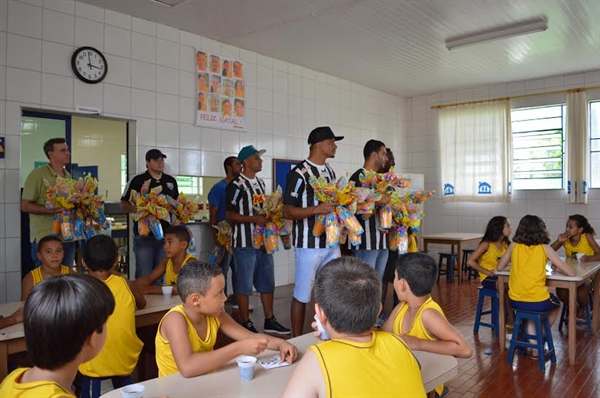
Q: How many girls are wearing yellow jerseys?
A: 3